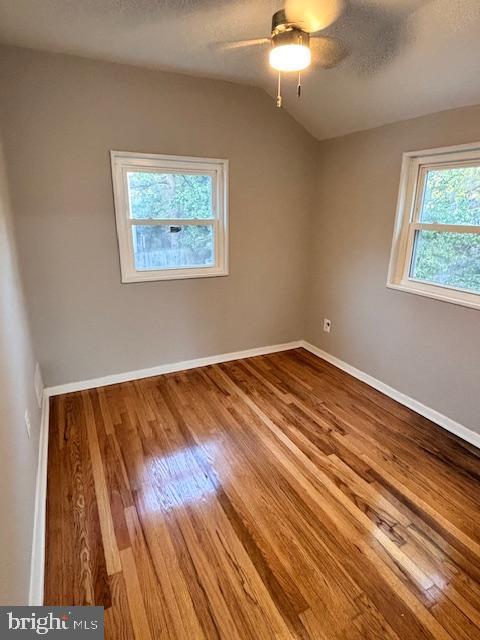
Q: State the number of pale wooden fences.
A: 1